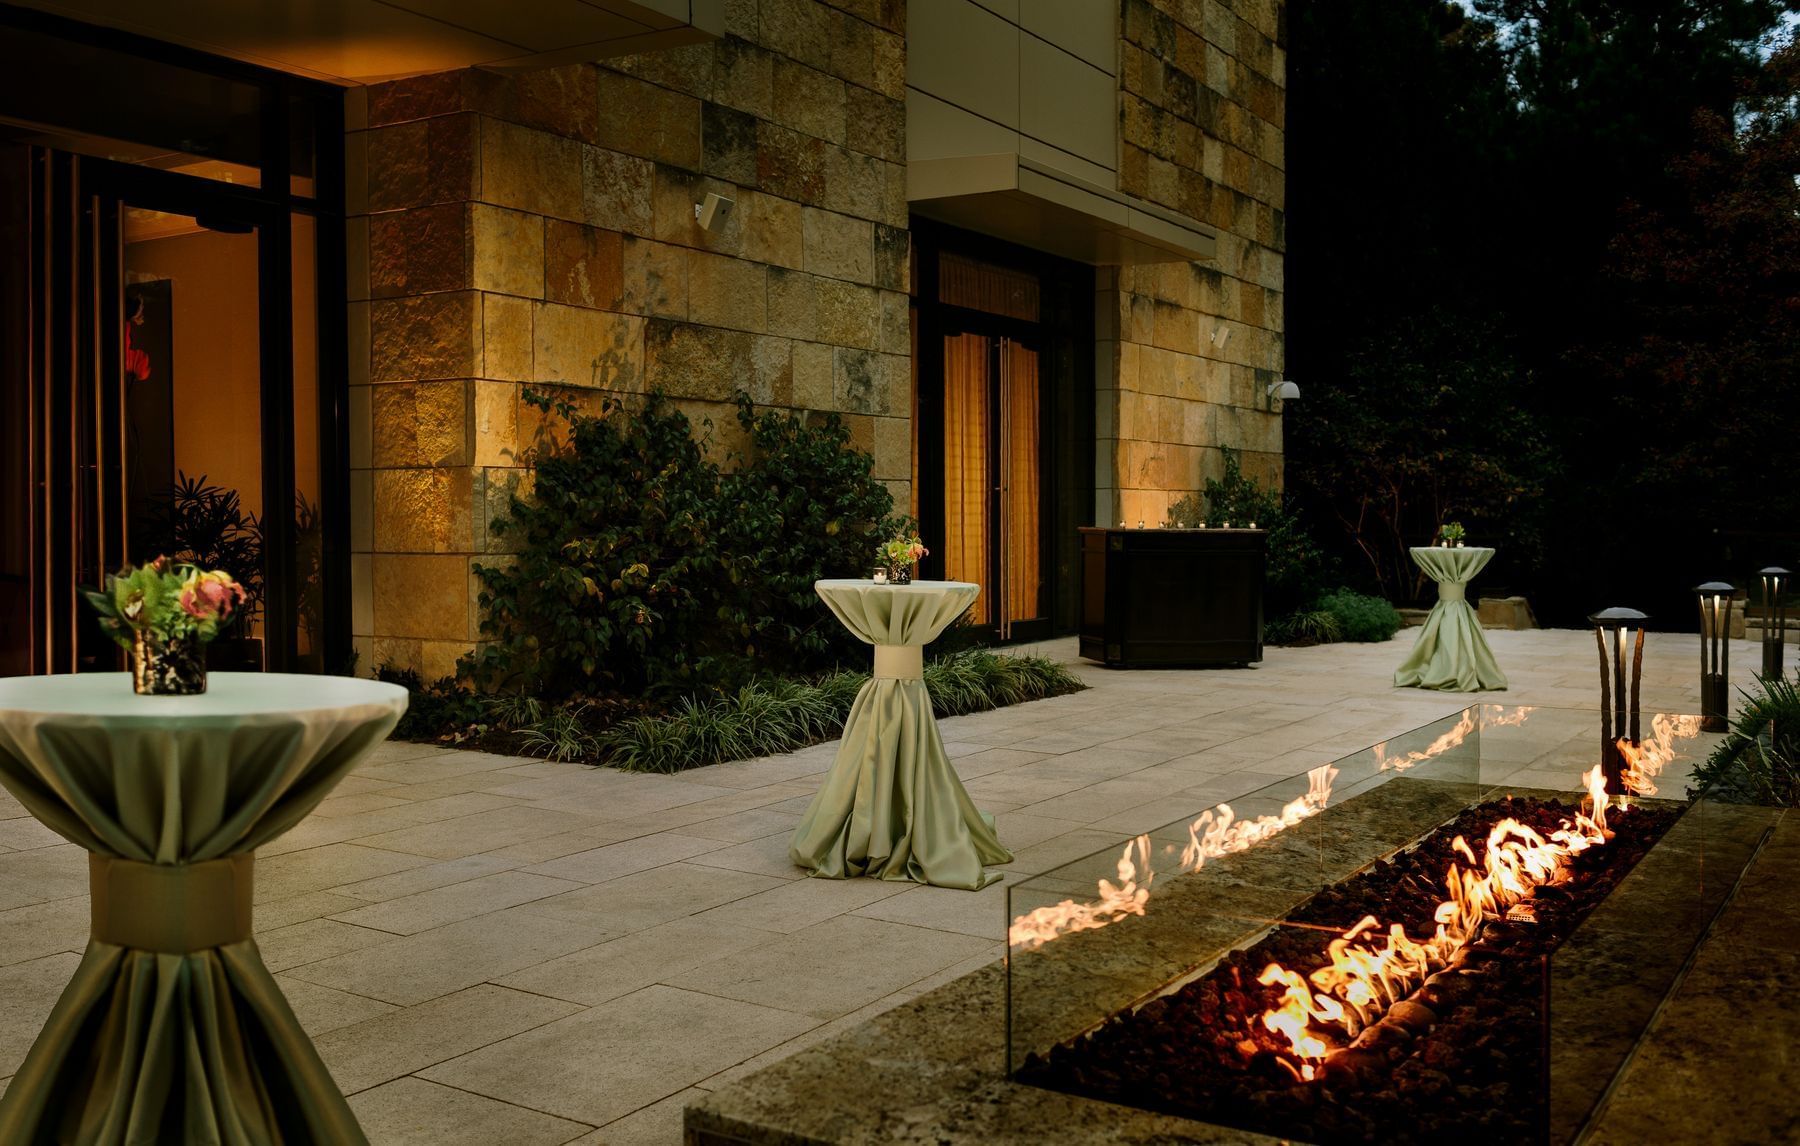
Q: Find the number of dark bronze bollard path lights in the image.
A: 3